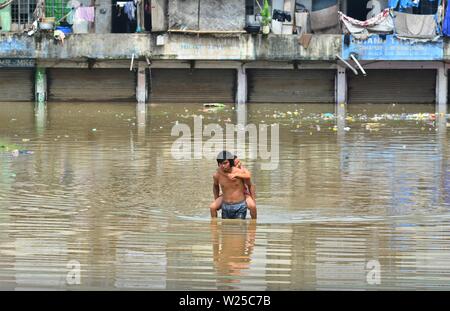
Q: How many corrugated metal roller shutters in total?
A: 5